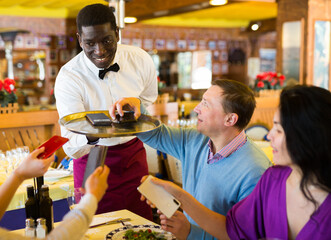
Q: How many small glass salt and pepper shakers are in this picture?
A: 2